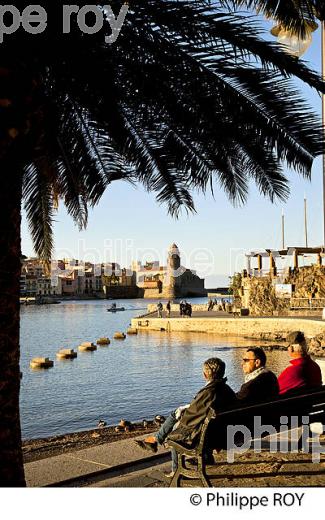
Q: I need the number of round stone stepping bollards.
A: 6